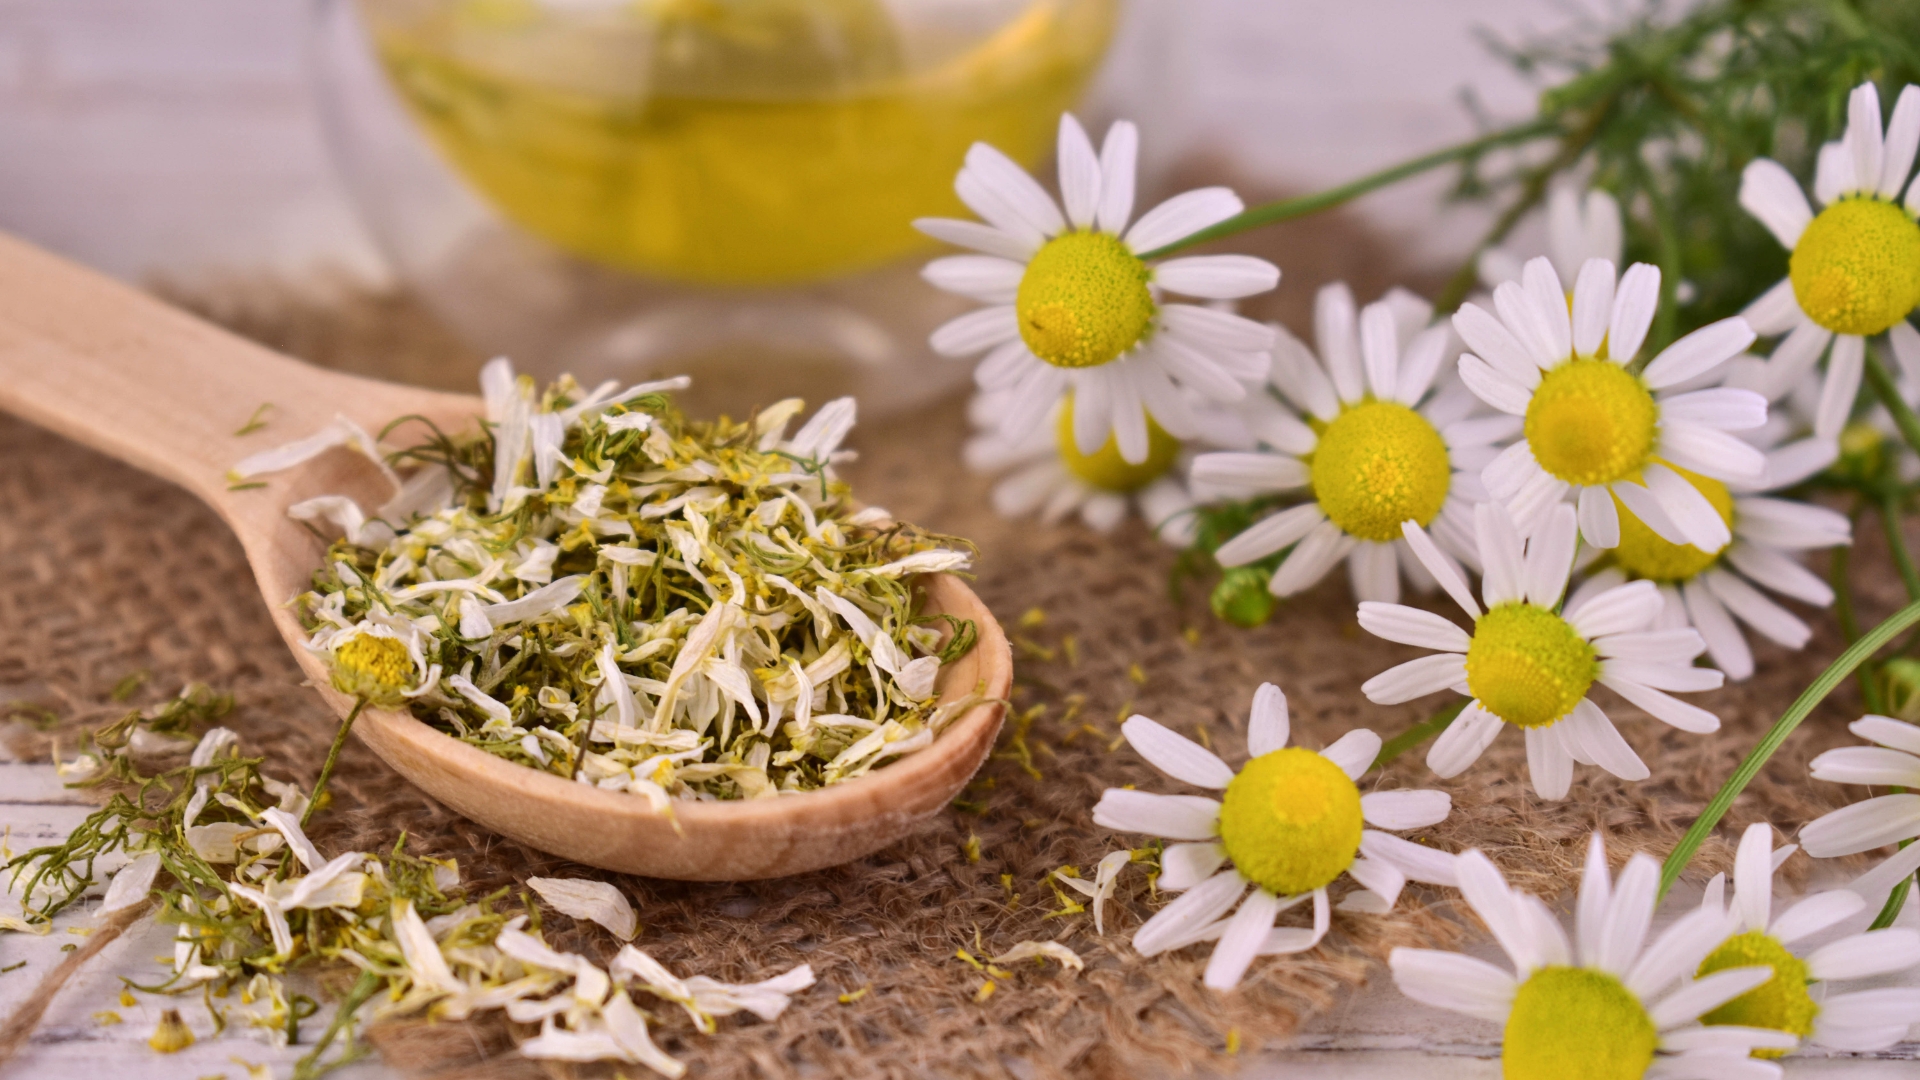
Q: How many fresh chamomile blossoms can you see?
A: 12